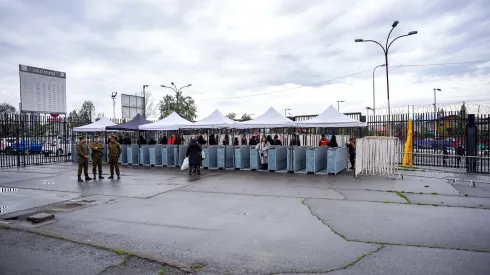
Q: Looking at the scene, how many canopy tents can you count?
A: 6